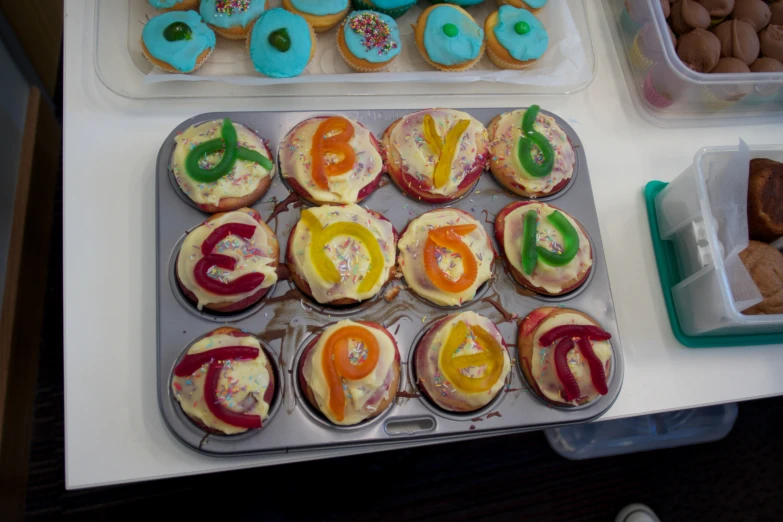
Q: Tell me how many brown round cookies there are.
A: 2